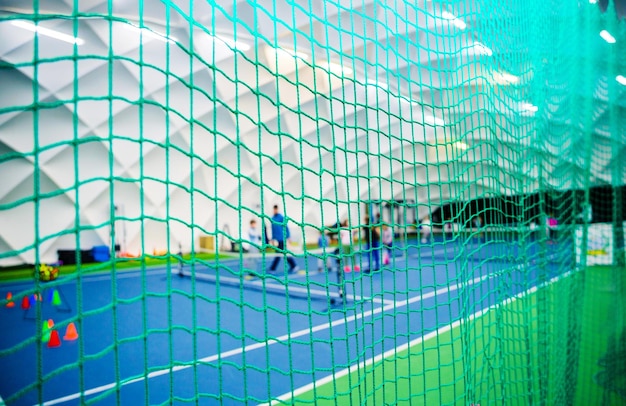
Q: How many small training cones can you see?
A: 10